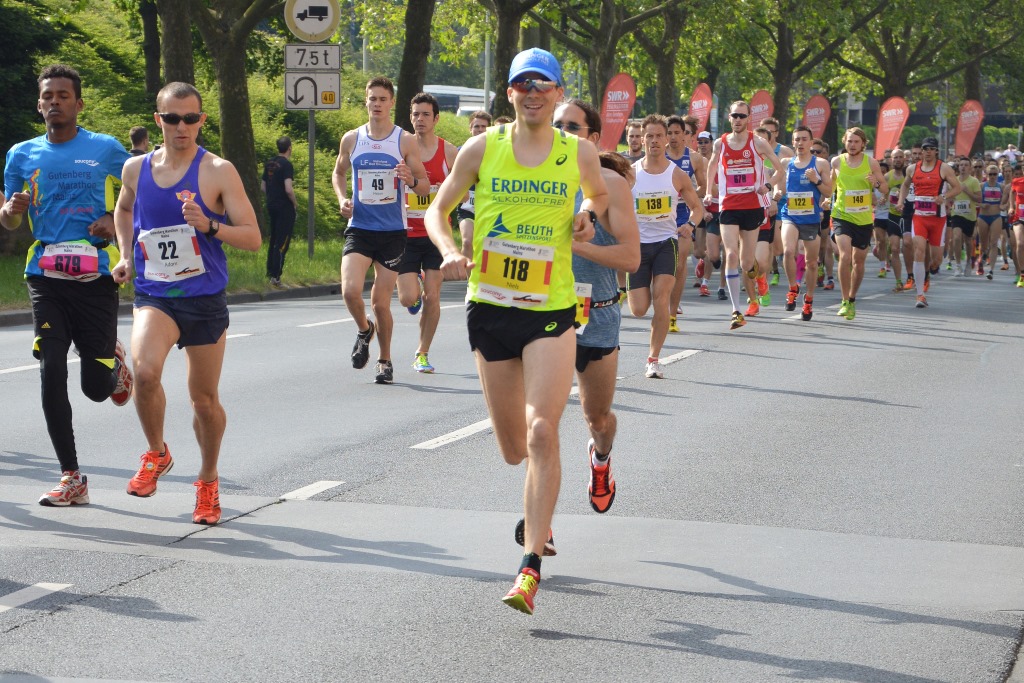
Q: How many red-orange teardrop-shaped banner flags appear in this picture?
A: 6